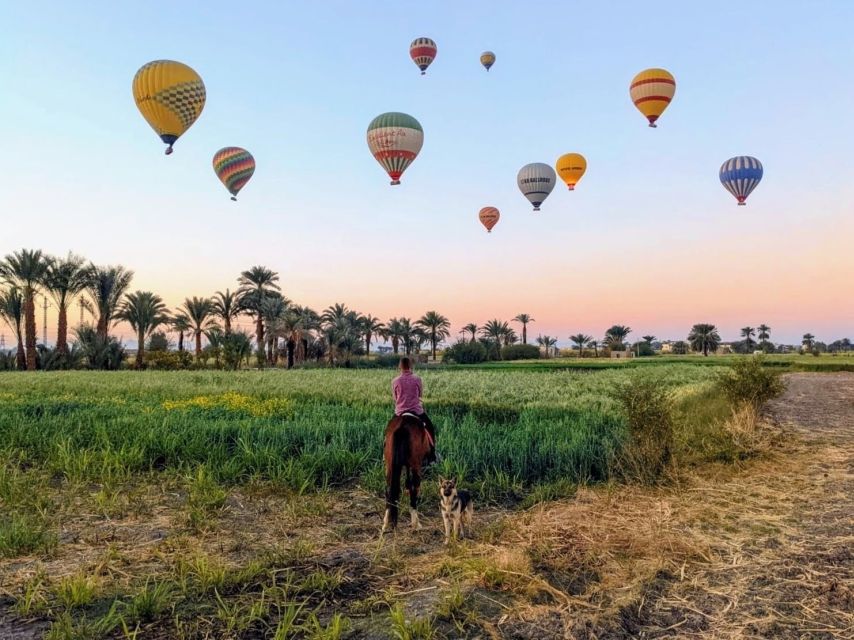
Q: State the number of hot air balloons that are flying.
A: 10